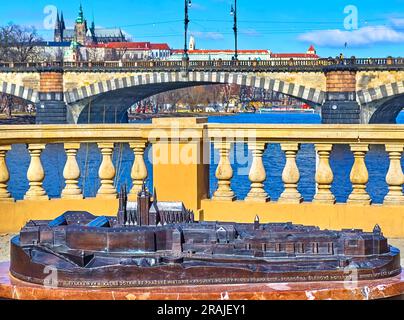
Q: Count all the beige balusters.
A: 11